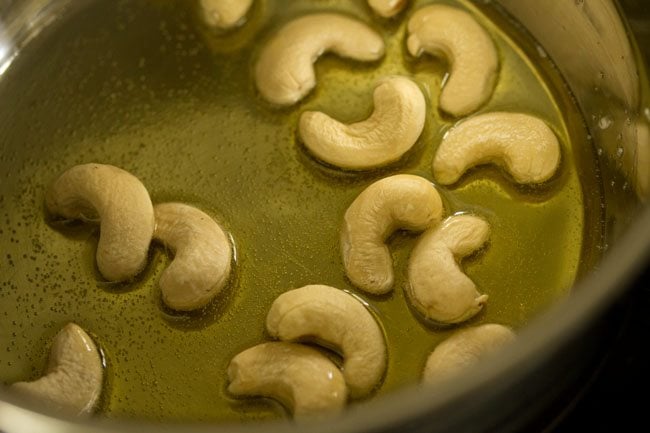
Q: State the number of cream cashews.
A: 14